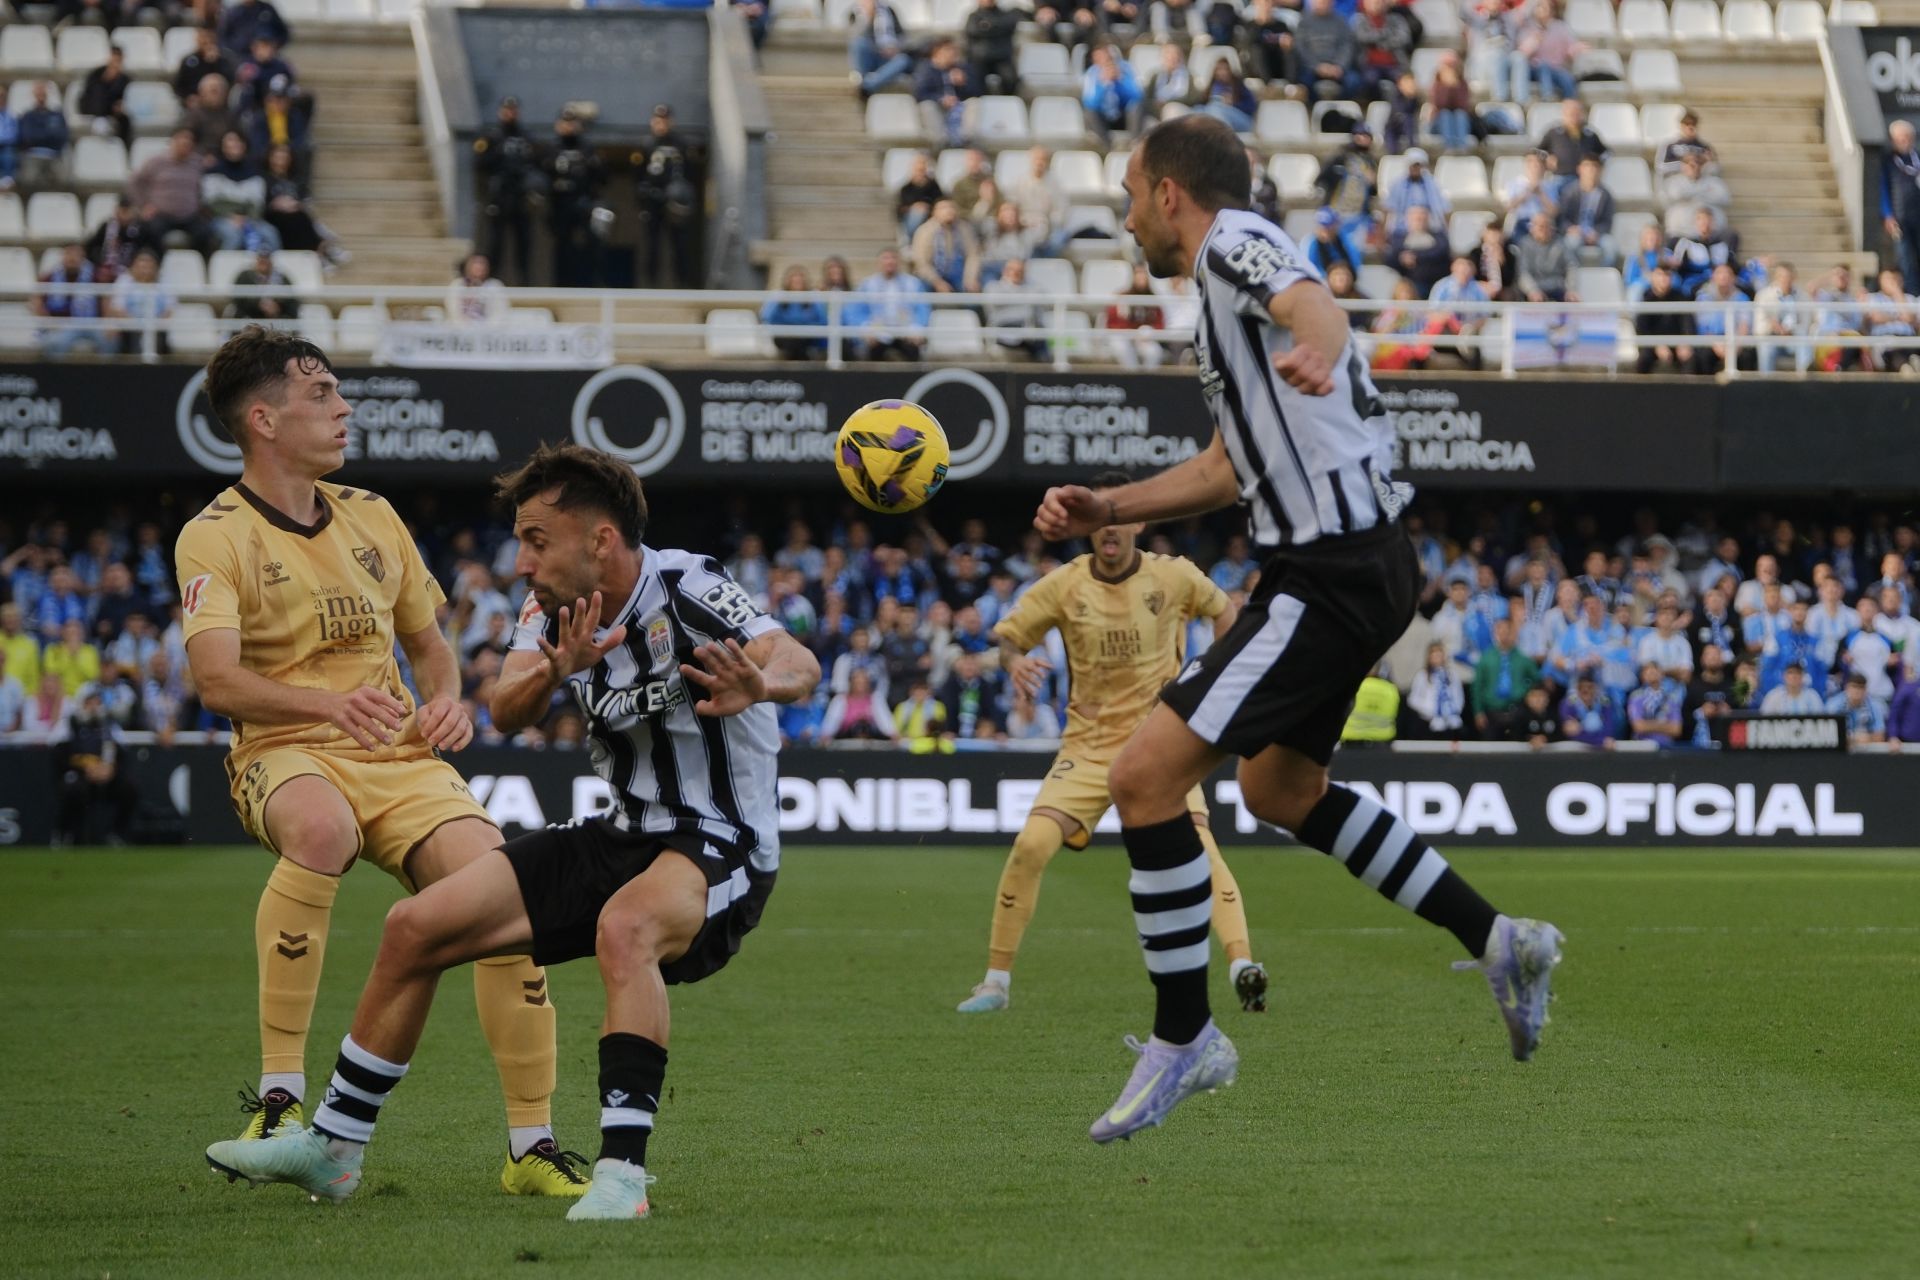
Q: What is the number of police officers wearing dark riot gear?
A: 3